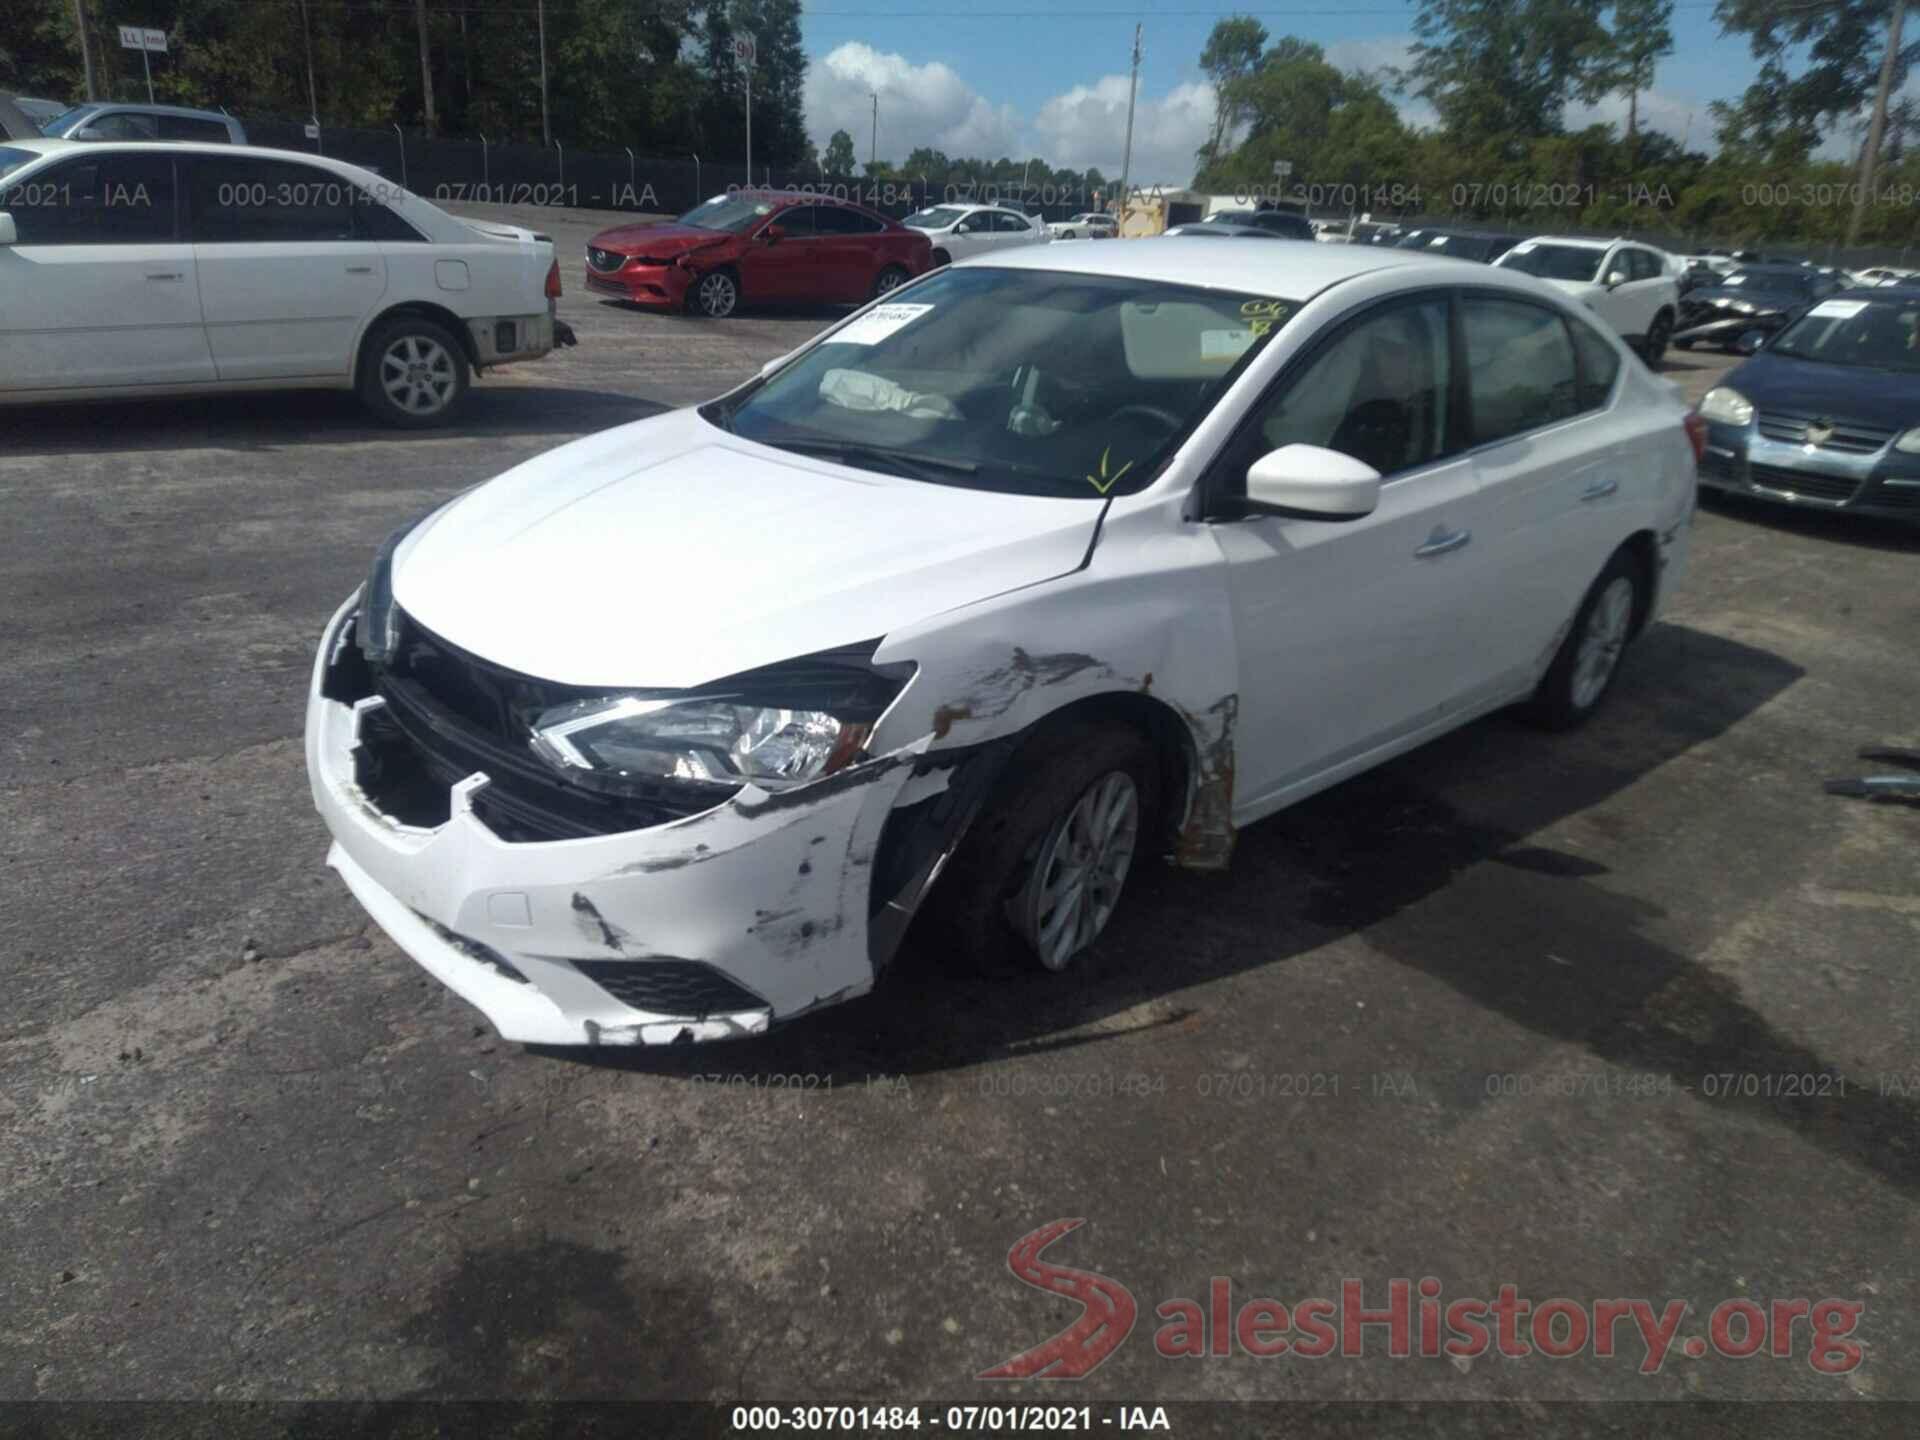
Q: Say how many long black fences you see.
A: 1